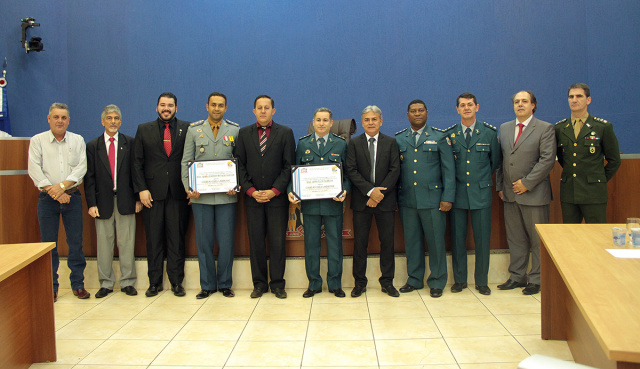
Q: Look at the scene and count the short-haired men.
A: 11